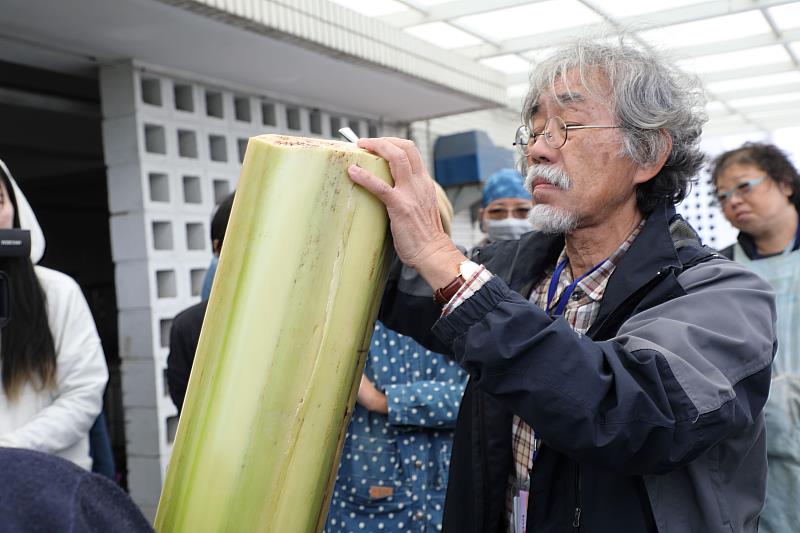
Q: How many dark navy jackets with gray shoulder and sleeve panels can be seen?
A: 1